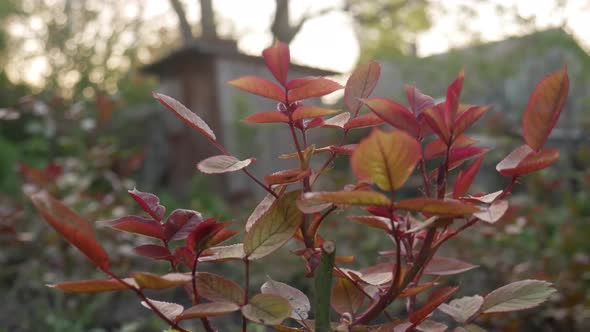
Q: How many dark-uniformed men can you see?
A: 0